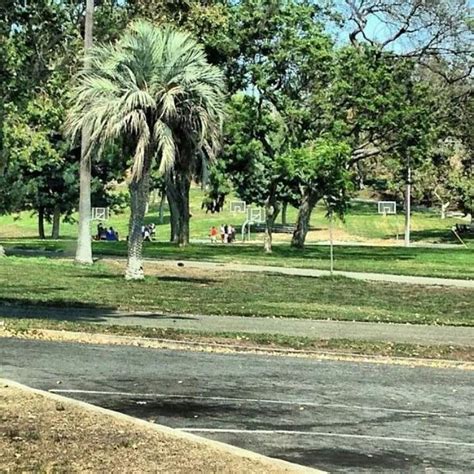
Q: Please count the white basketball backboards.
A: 4